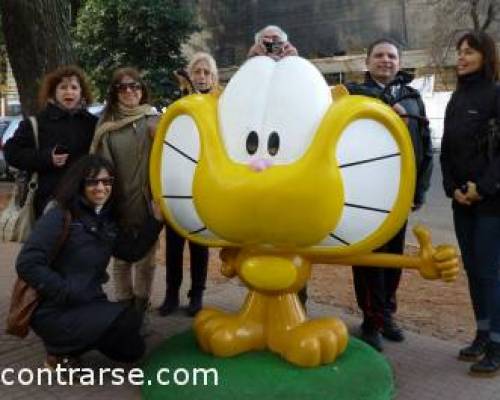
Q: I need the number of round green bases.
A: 1